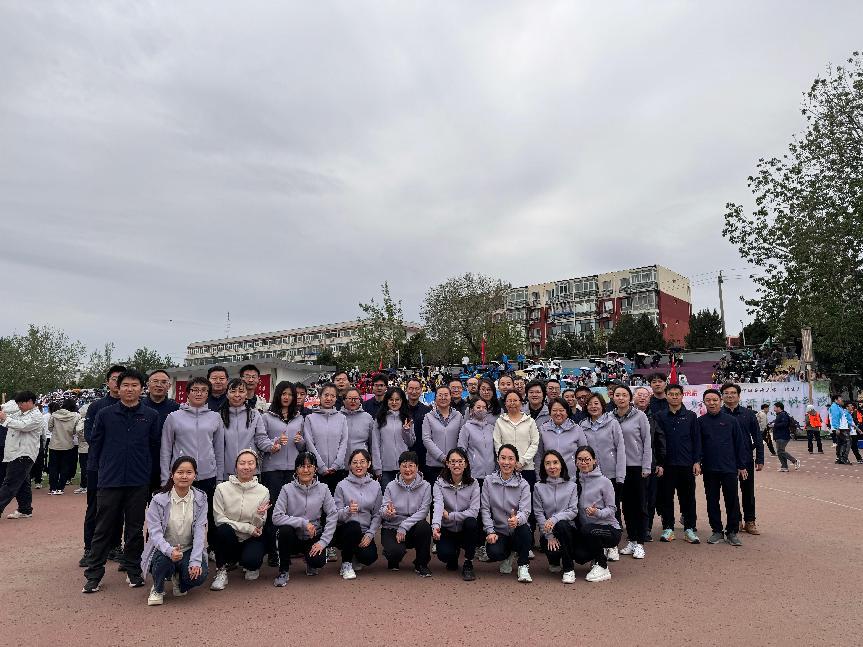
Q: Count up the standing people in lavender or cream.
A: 14